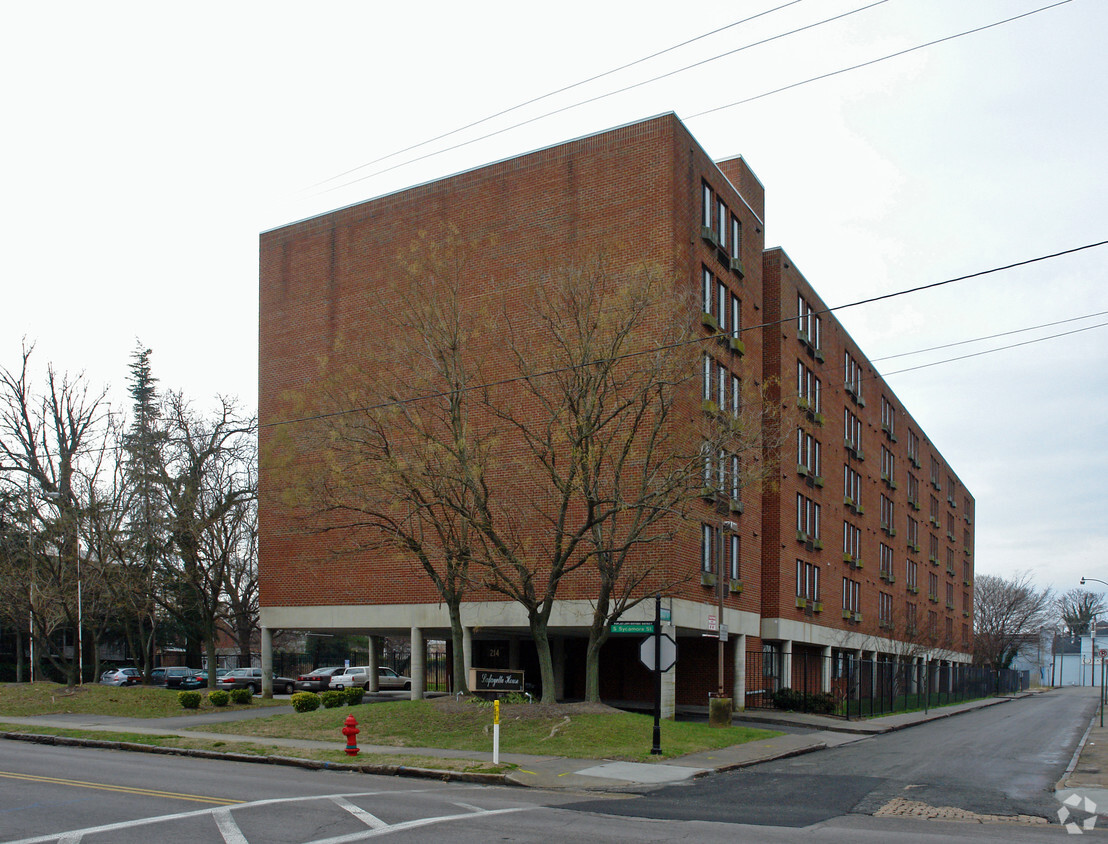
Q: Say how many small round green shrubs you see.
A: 6